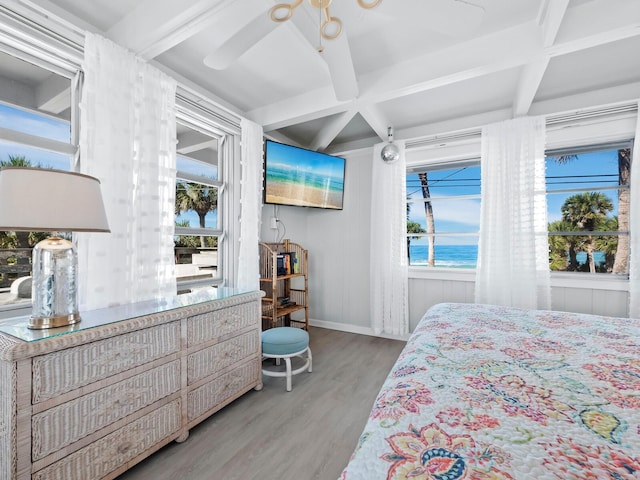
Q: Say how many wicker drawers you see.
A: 6